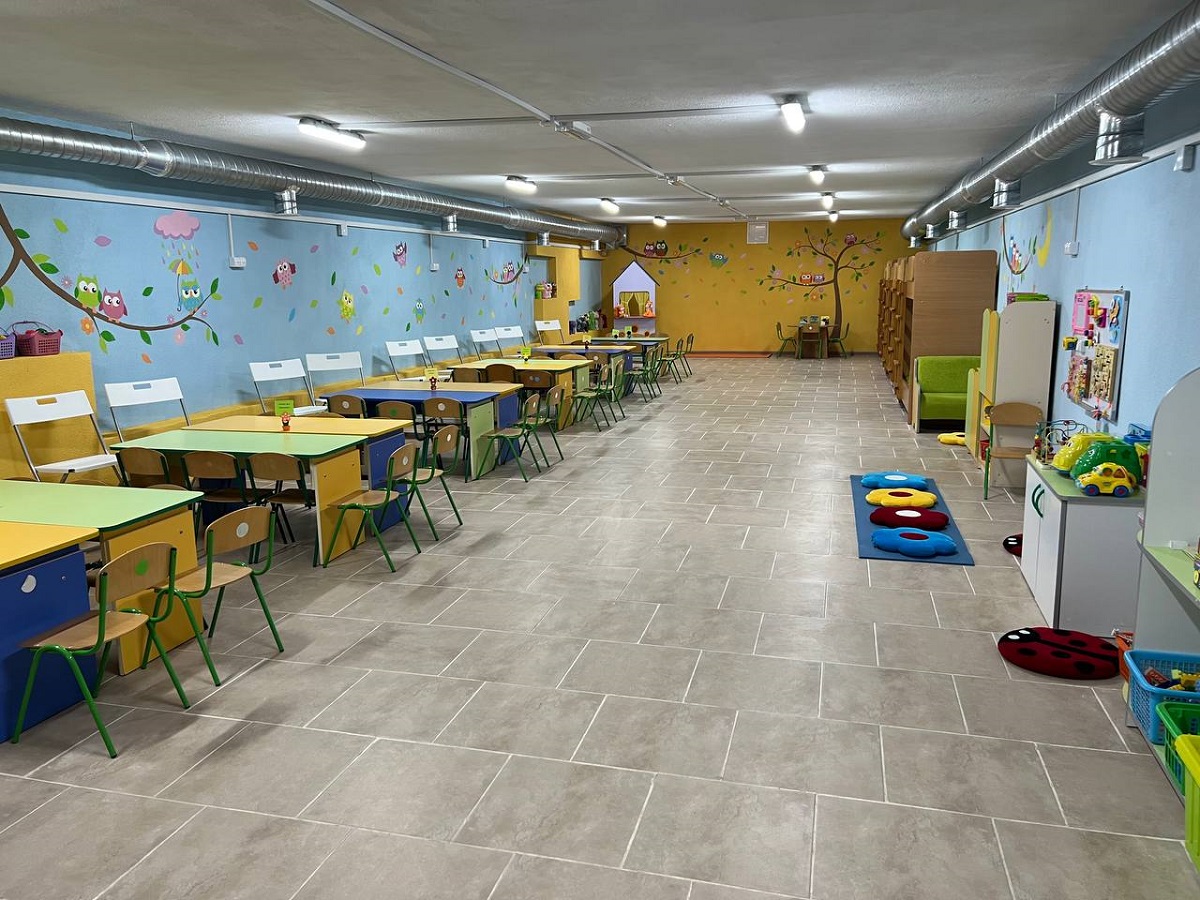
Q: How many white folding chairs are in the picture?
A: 9